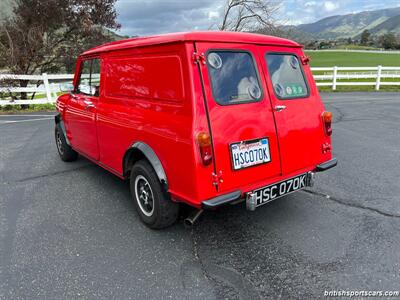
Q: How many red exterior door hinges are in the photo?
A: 4